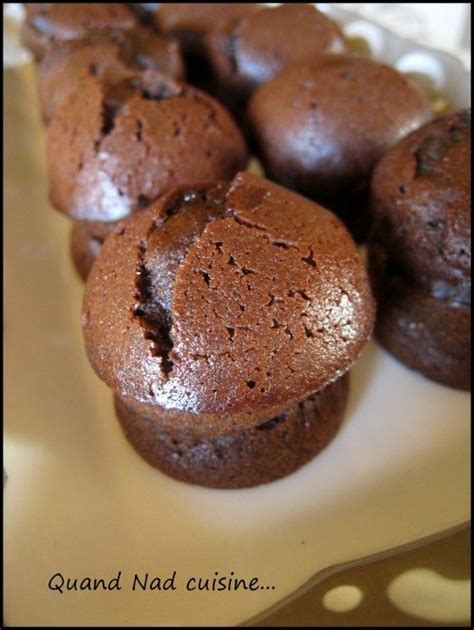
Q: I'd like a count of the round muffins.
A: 8